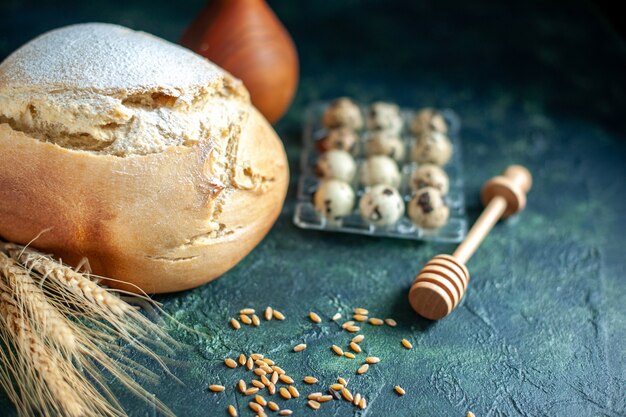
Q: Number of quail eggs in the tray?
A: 12